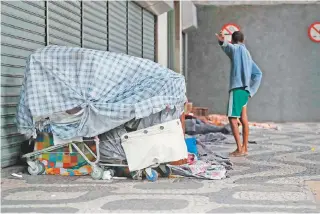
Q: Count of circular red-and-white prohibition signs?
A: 2